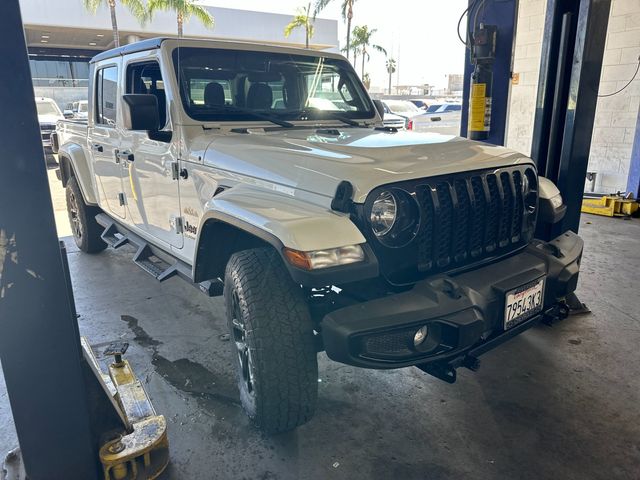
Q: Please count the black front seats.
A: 2